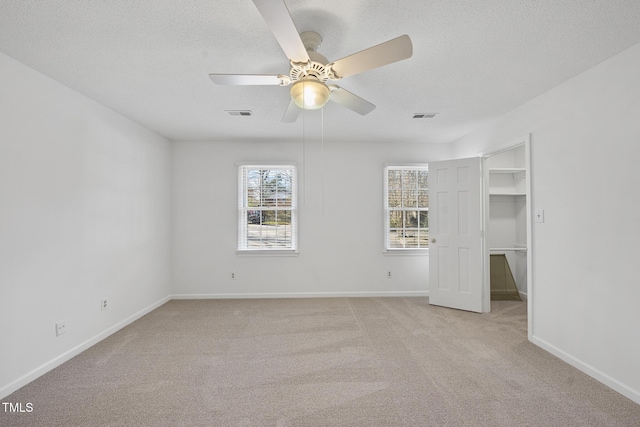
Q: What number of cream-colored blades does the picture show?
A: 5